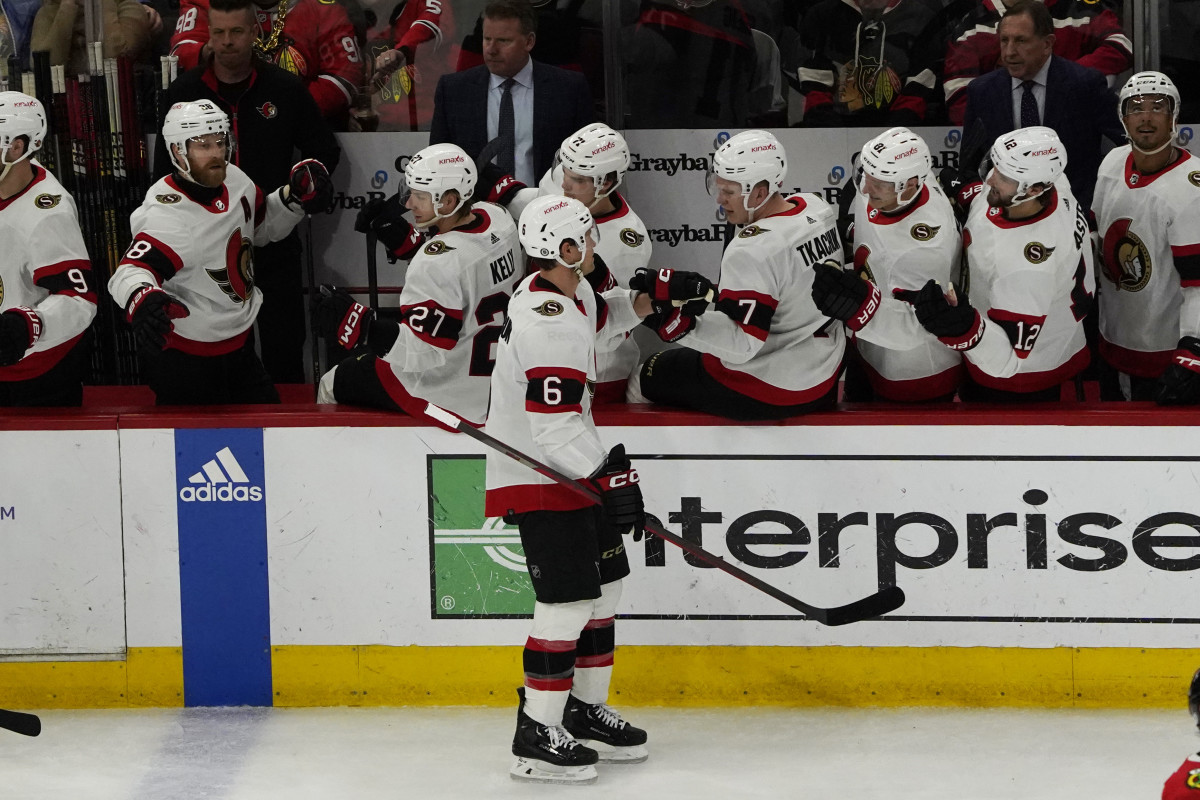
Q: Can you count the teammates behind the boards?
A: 8